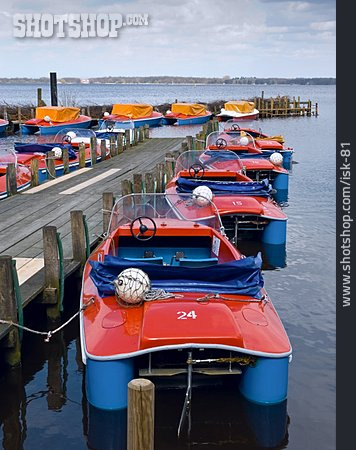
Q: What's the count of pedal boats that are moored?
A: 12